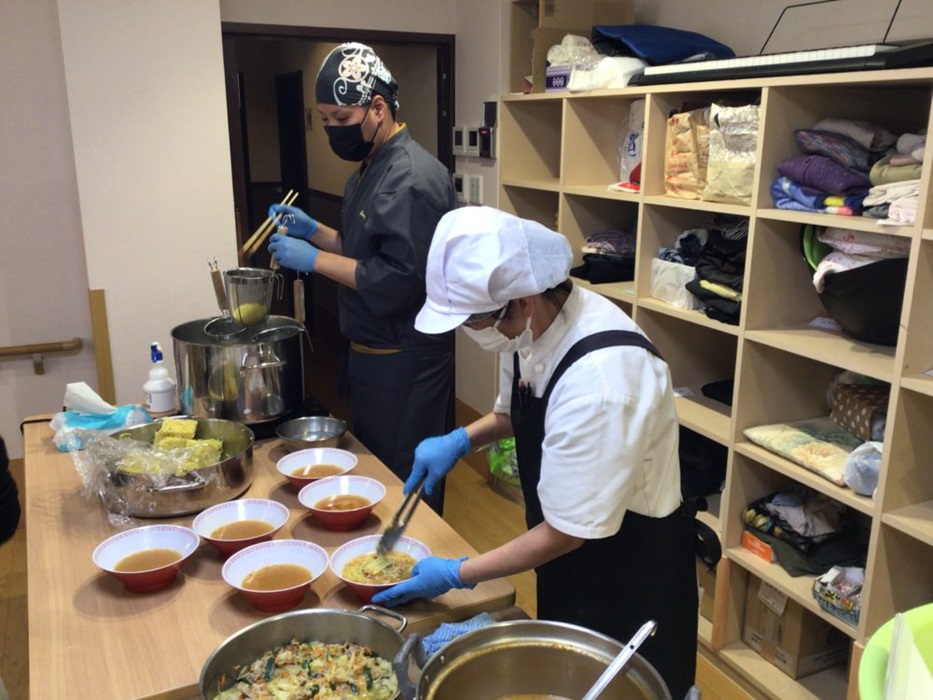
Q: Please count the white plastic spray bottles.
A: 1